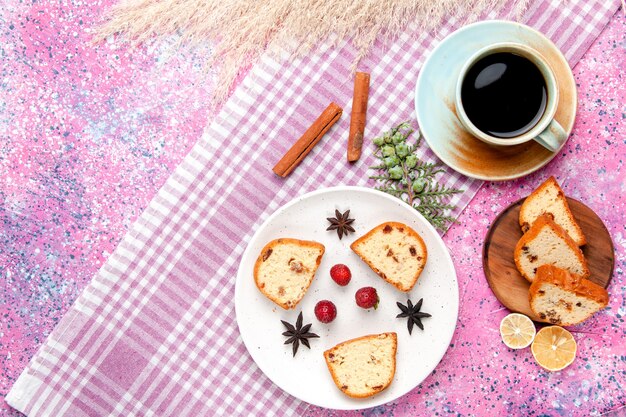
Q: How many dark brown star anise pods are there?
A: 3